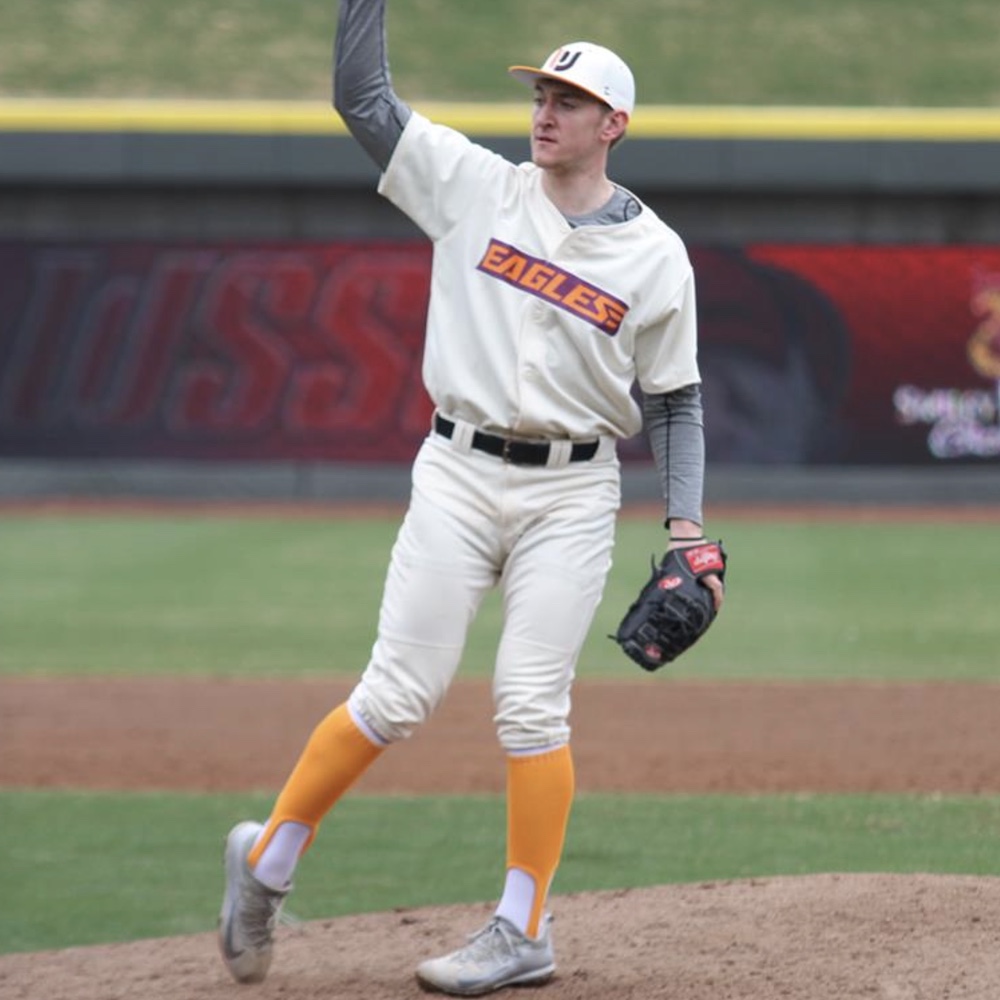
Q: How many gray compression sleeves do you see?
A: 2